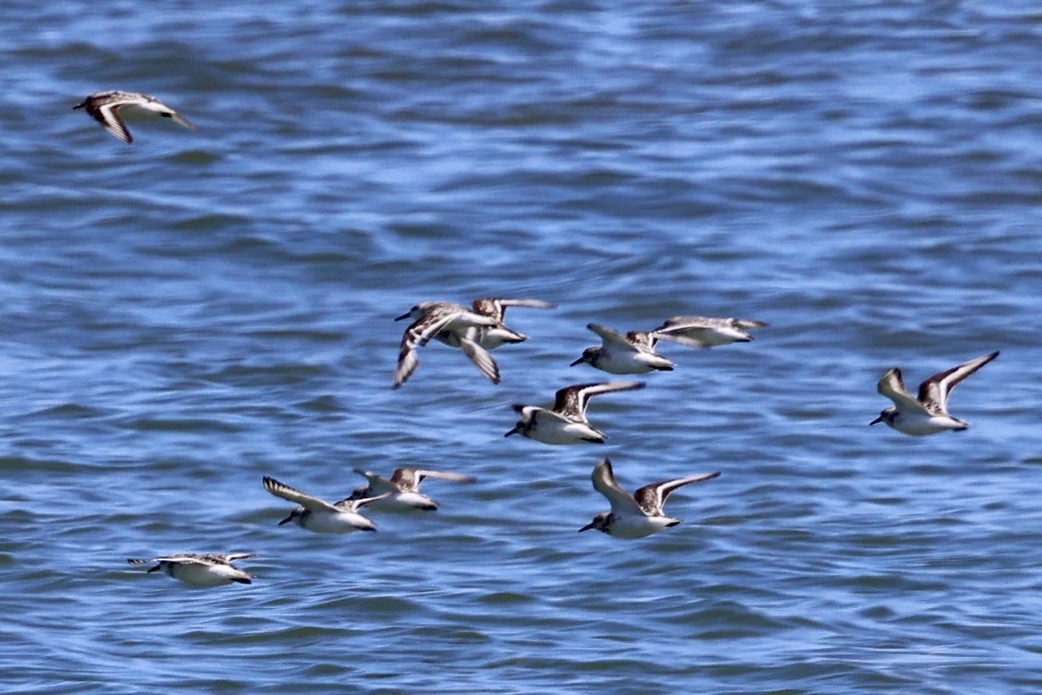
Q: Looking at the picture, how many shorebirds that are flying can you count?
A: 11